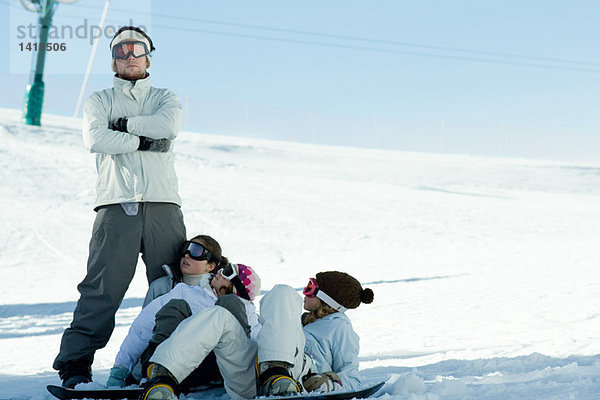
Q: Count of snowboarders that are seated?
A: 3